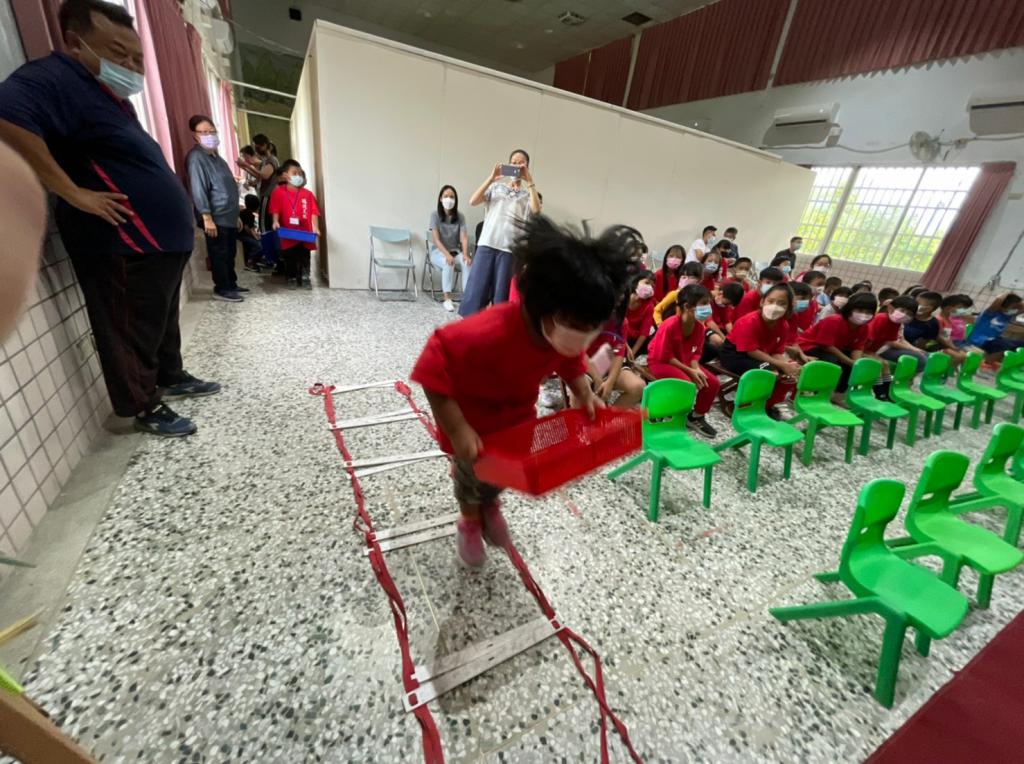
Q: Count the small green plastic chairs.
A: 13